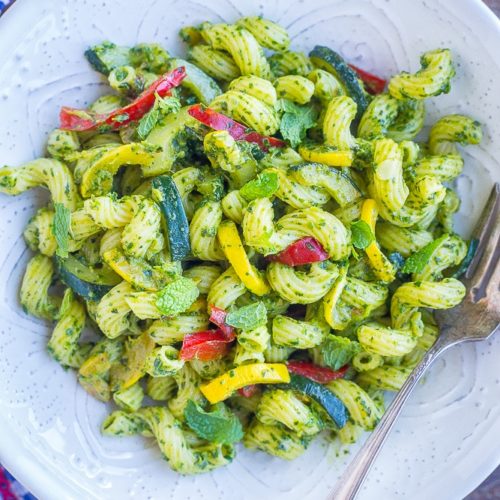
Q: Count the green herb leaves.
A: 10